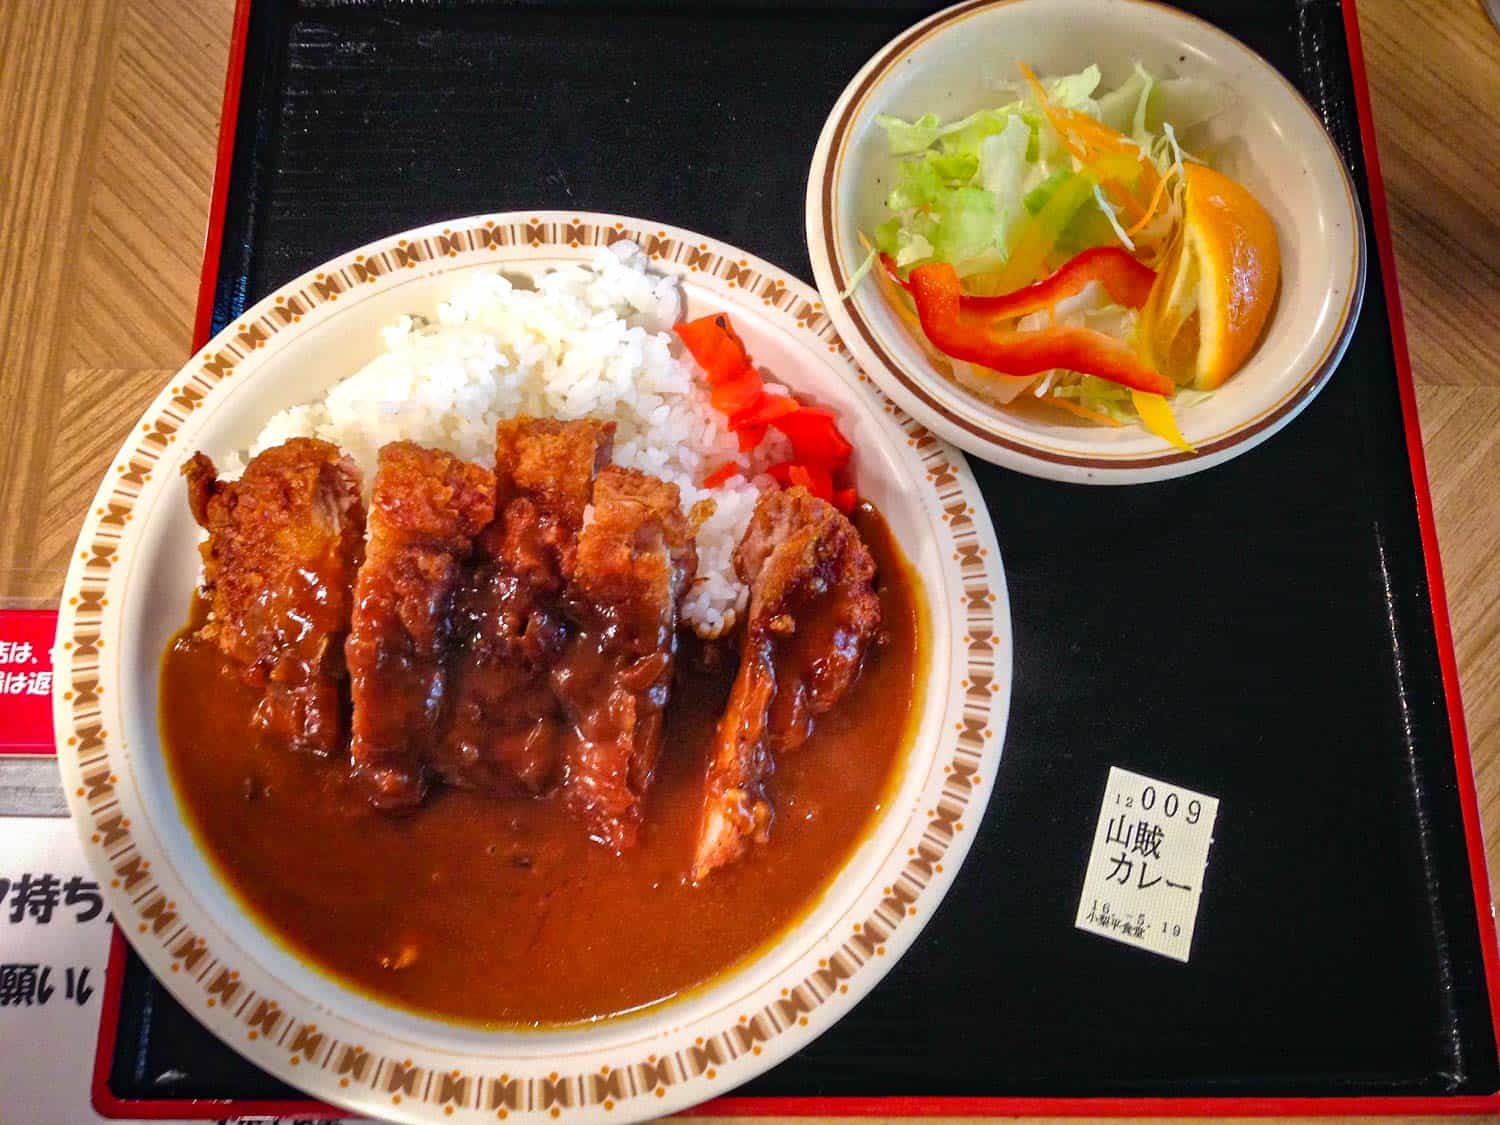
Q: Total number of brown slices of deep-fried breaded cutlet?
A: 5